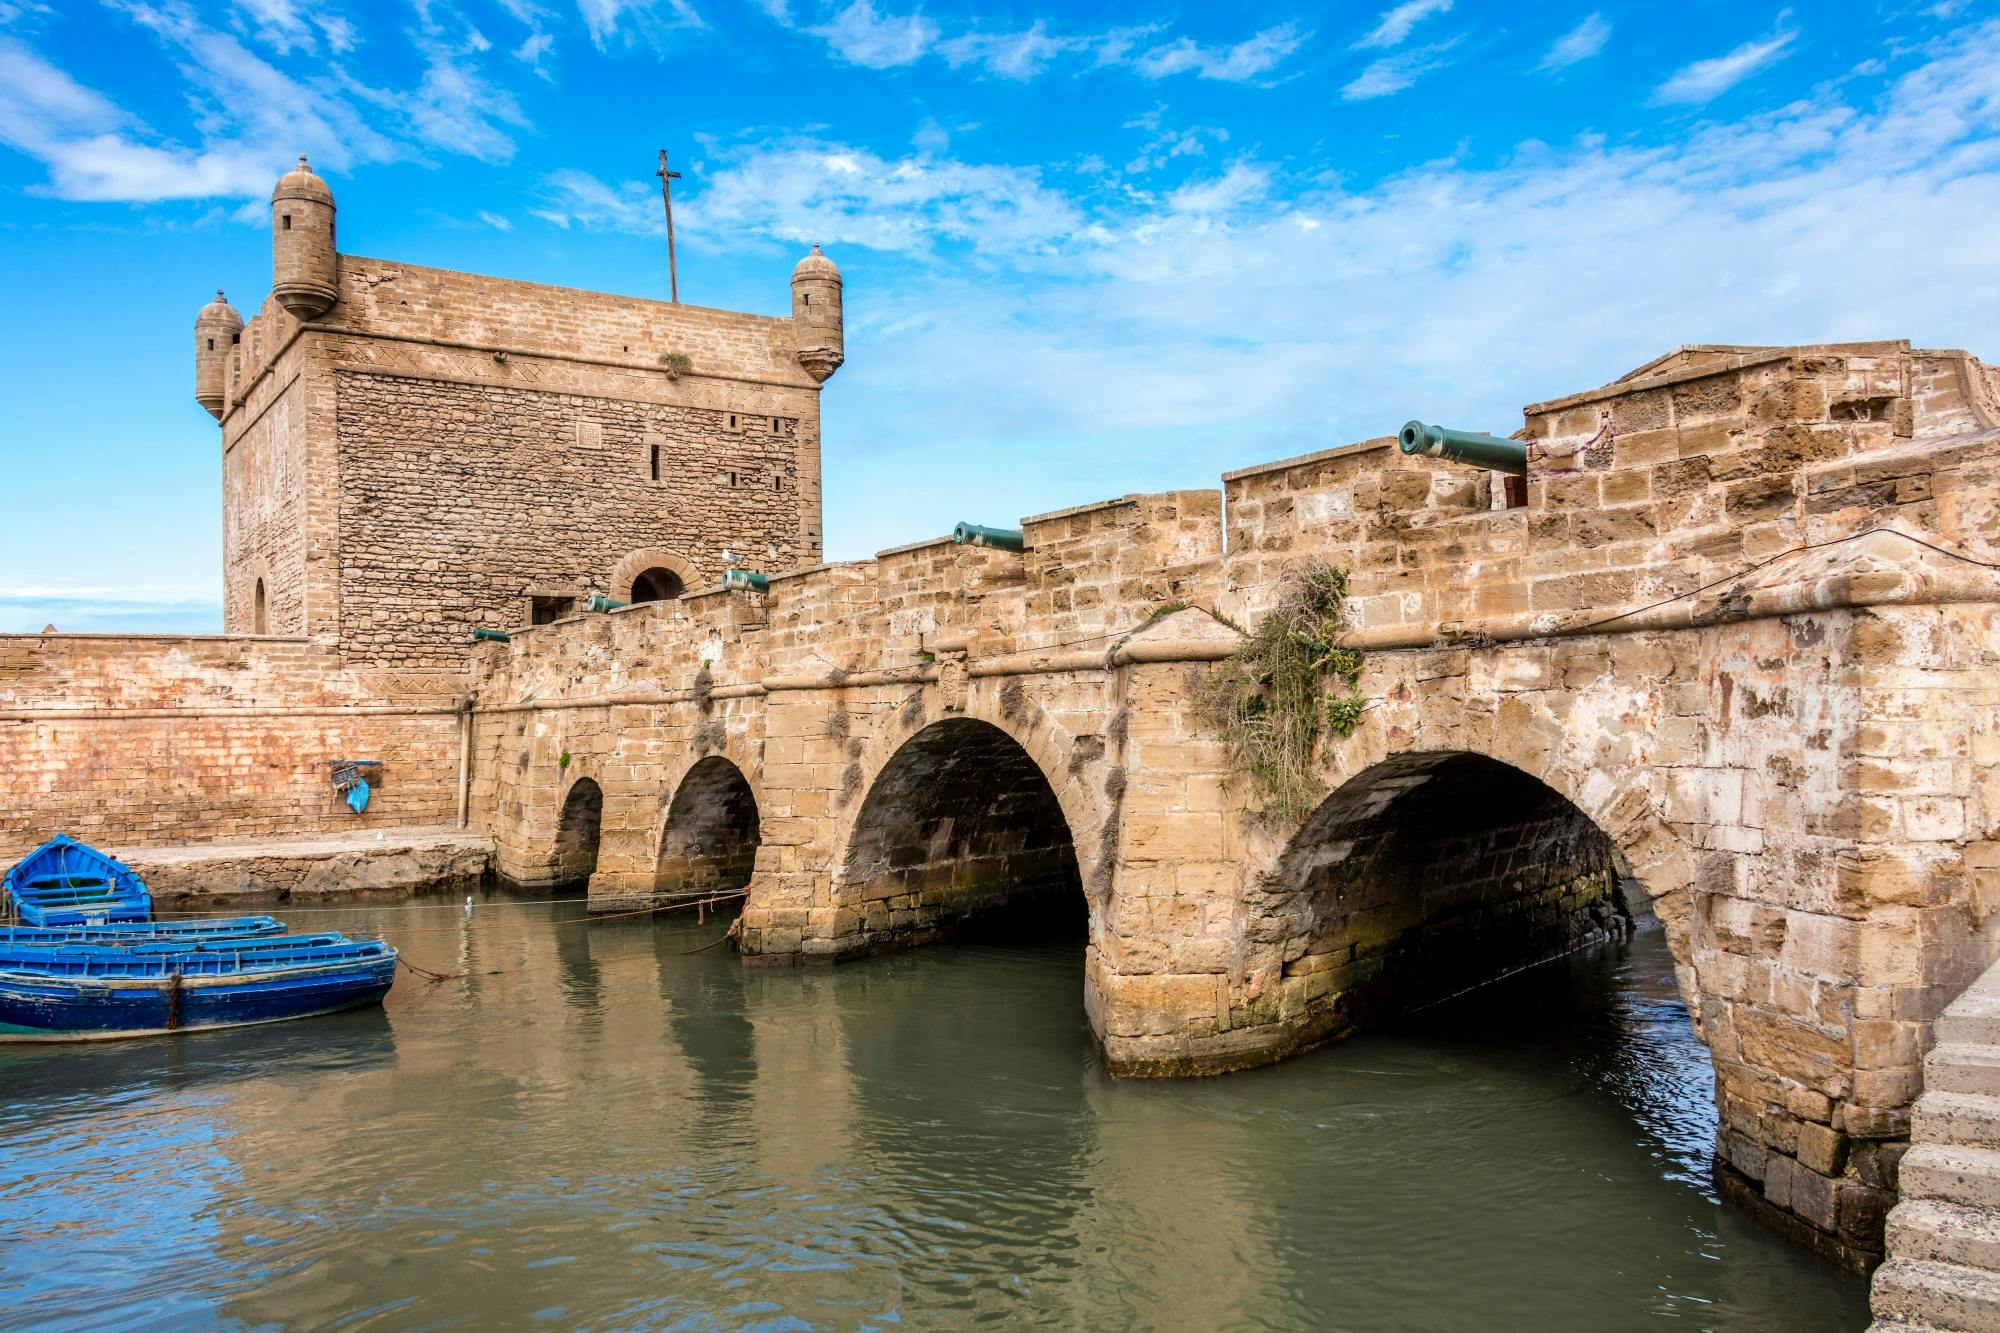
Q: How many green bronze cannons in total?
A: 5